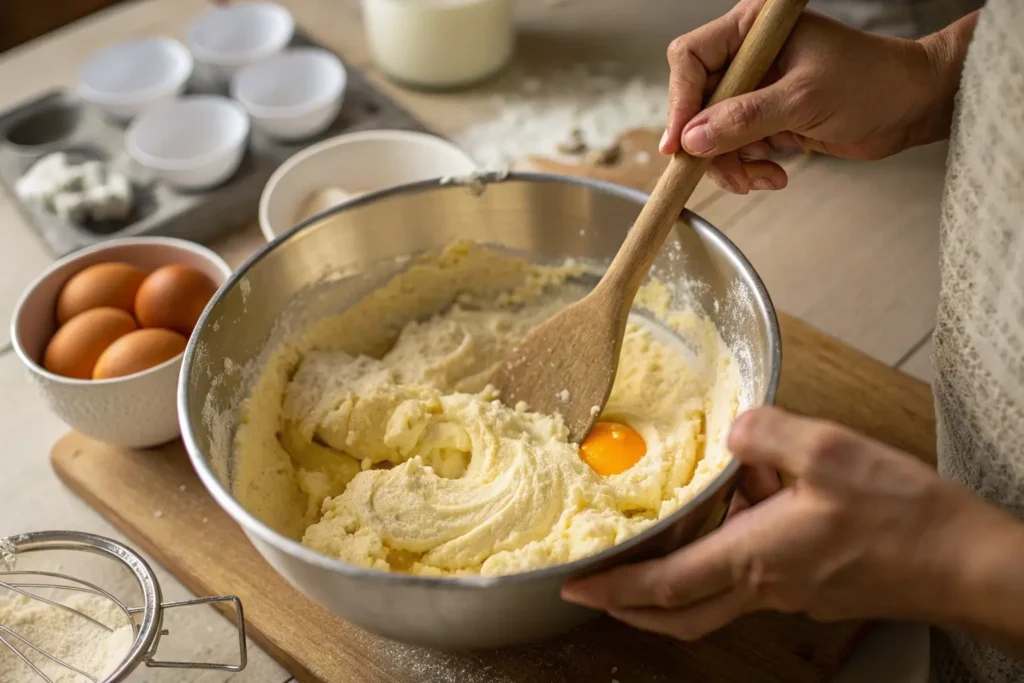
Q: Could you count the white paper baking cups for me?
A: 4